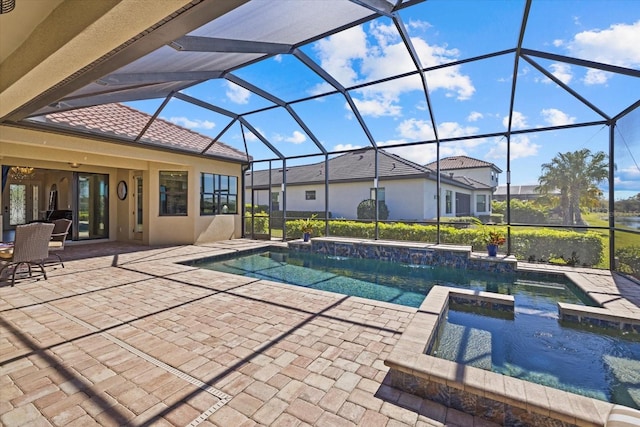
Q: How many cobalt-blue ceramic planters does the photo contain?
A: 2